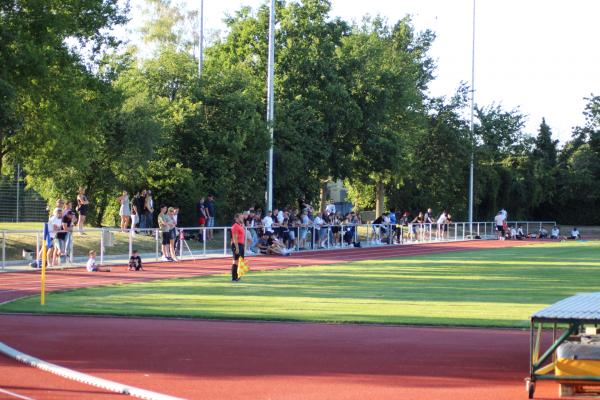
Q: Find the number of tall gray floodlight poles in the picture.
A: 3